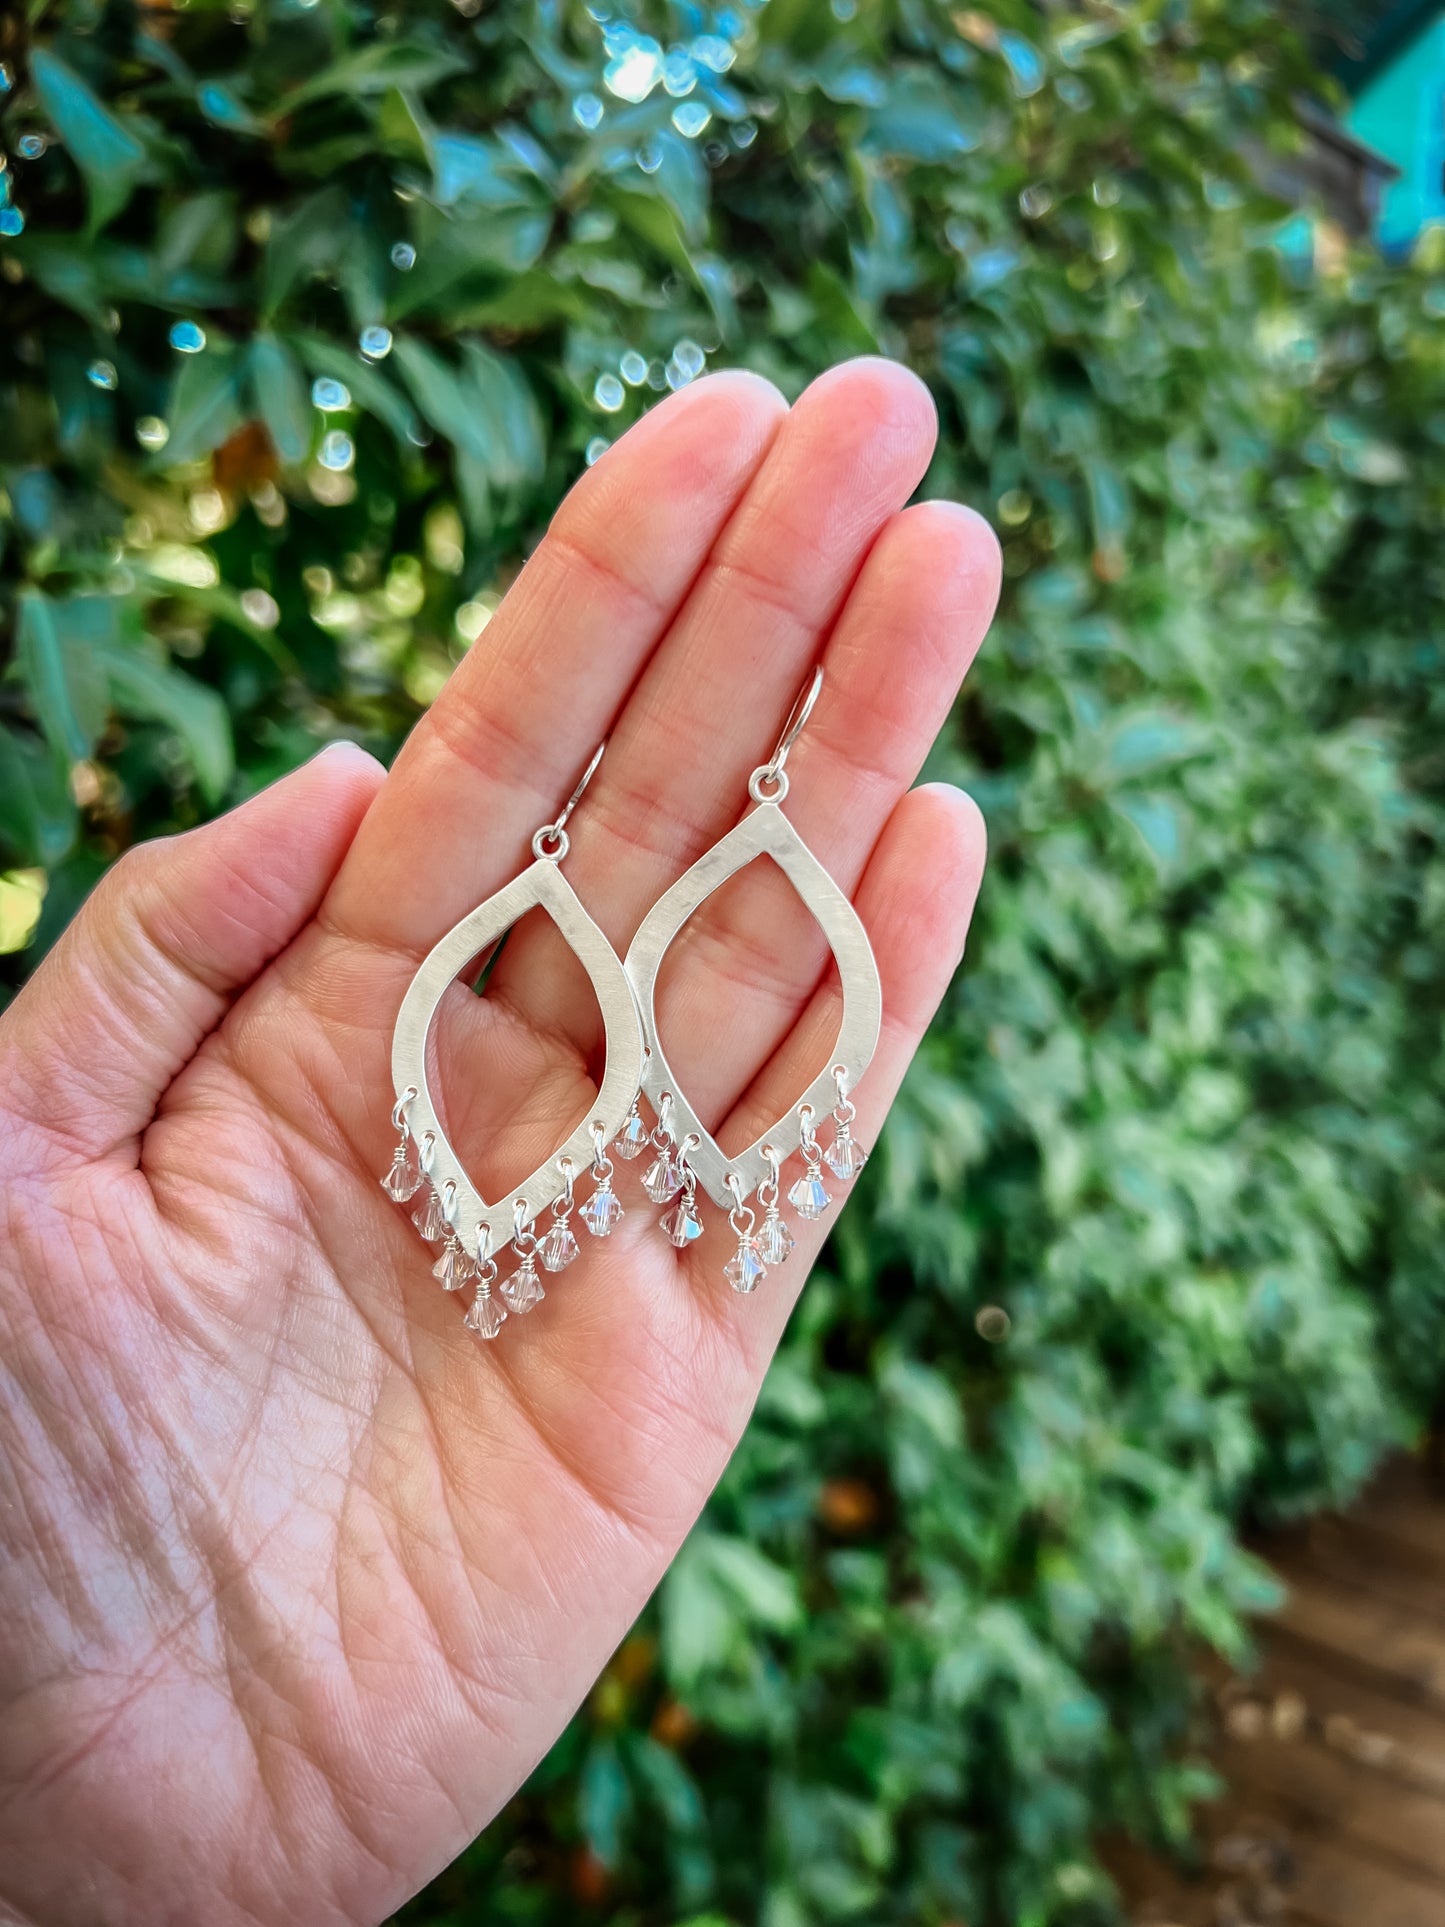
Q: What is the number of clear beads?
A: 14